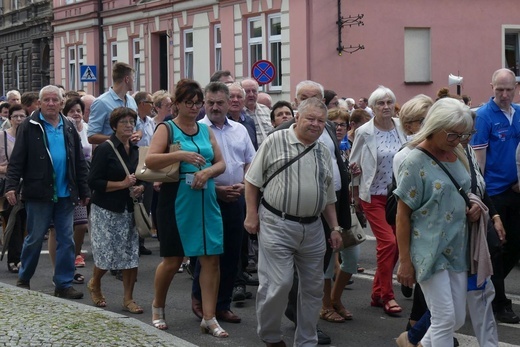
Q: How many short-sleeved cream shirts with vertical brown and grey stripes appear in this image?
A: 1